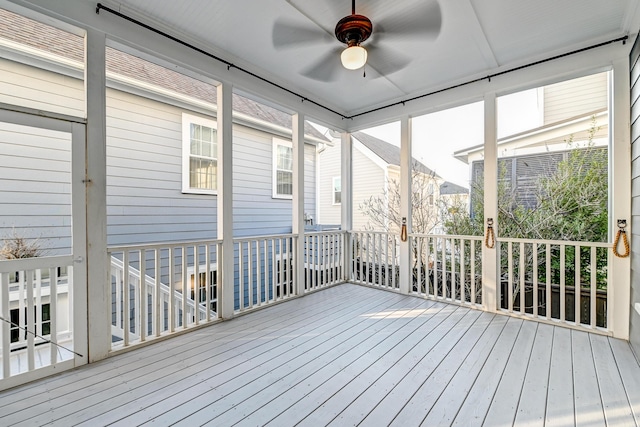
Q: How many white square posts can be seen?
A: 7